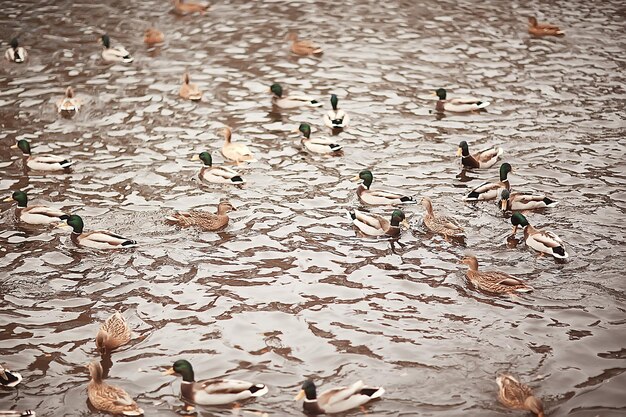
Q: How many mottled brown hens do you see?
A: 13